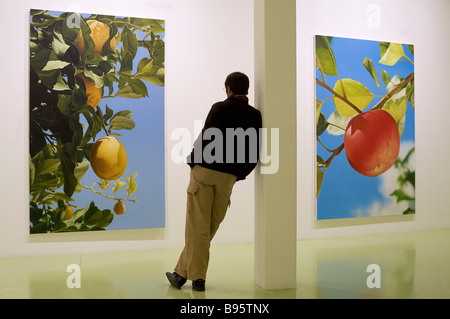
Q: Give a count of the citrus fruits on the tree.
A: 5